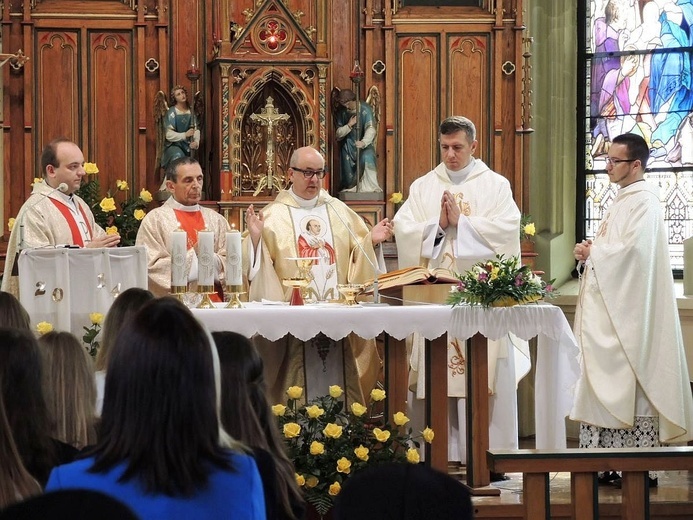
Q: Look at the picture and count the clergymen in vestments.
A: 5